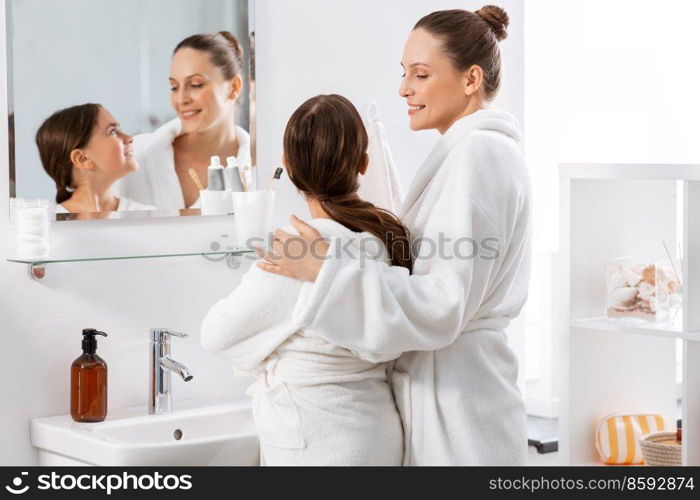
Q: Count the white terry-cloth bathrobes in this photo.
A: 2